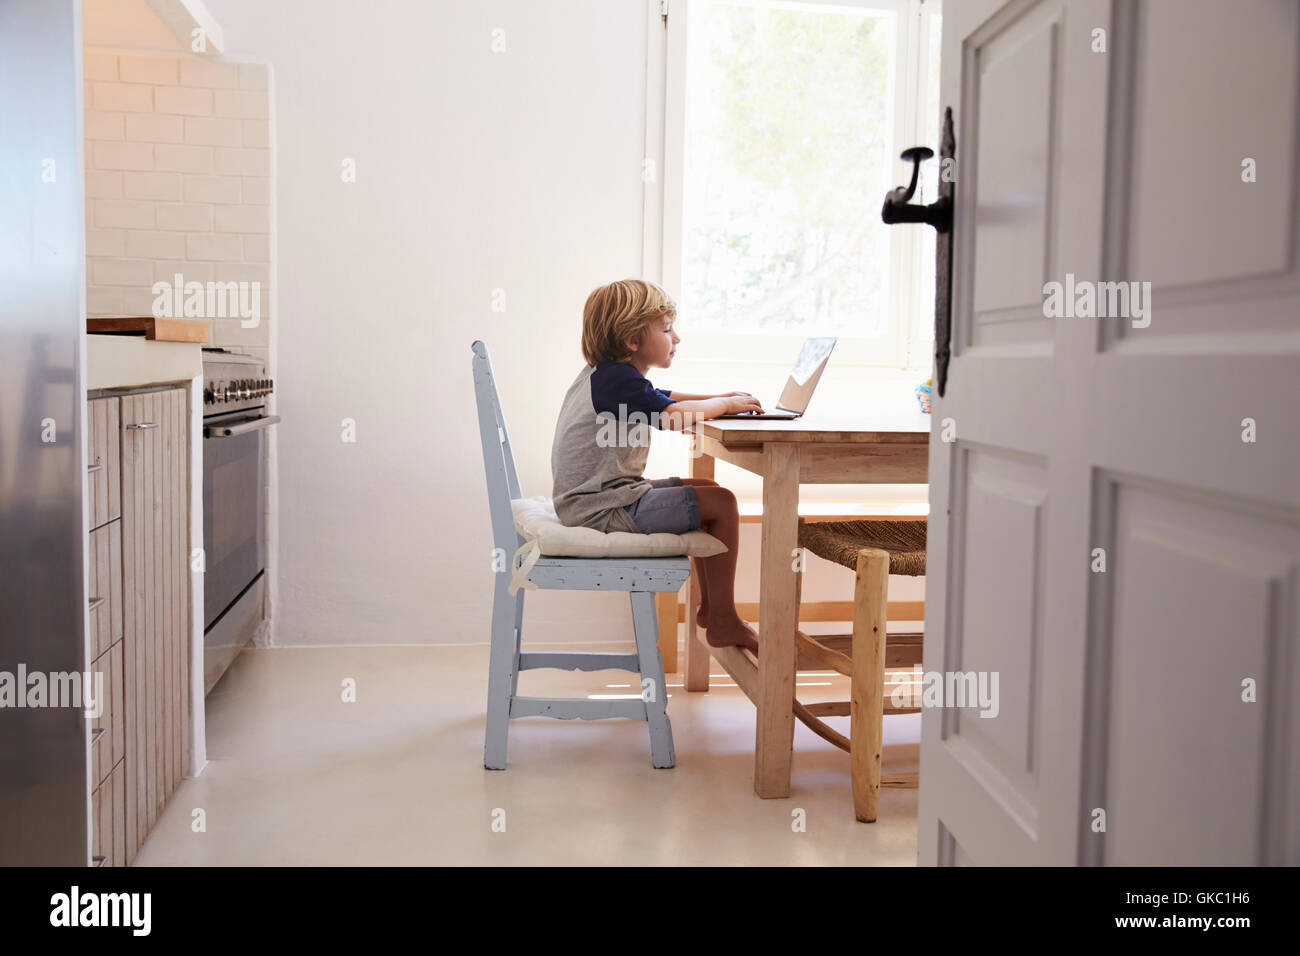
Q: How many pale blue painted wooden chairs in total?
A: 1